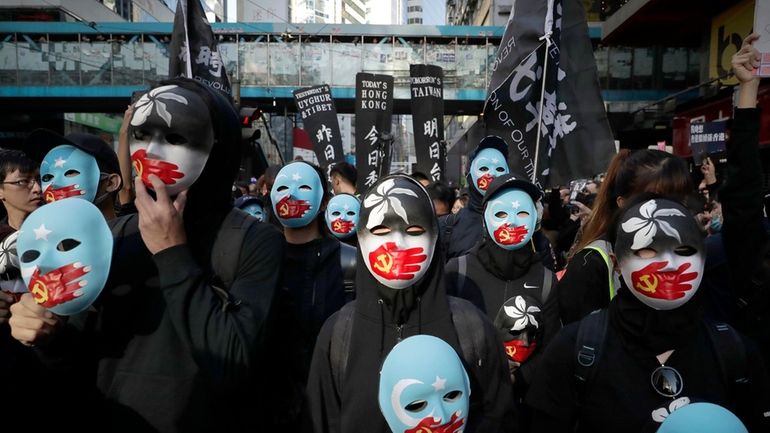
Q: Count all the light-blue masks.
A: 9